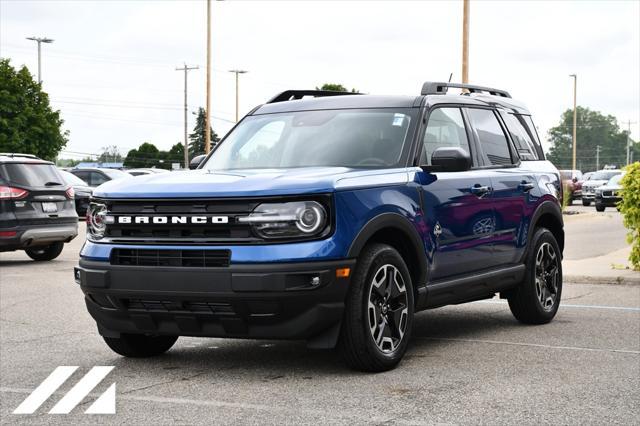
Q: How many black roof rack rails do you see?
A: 2